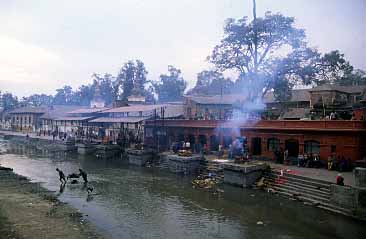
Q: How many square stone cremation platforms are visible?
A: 6